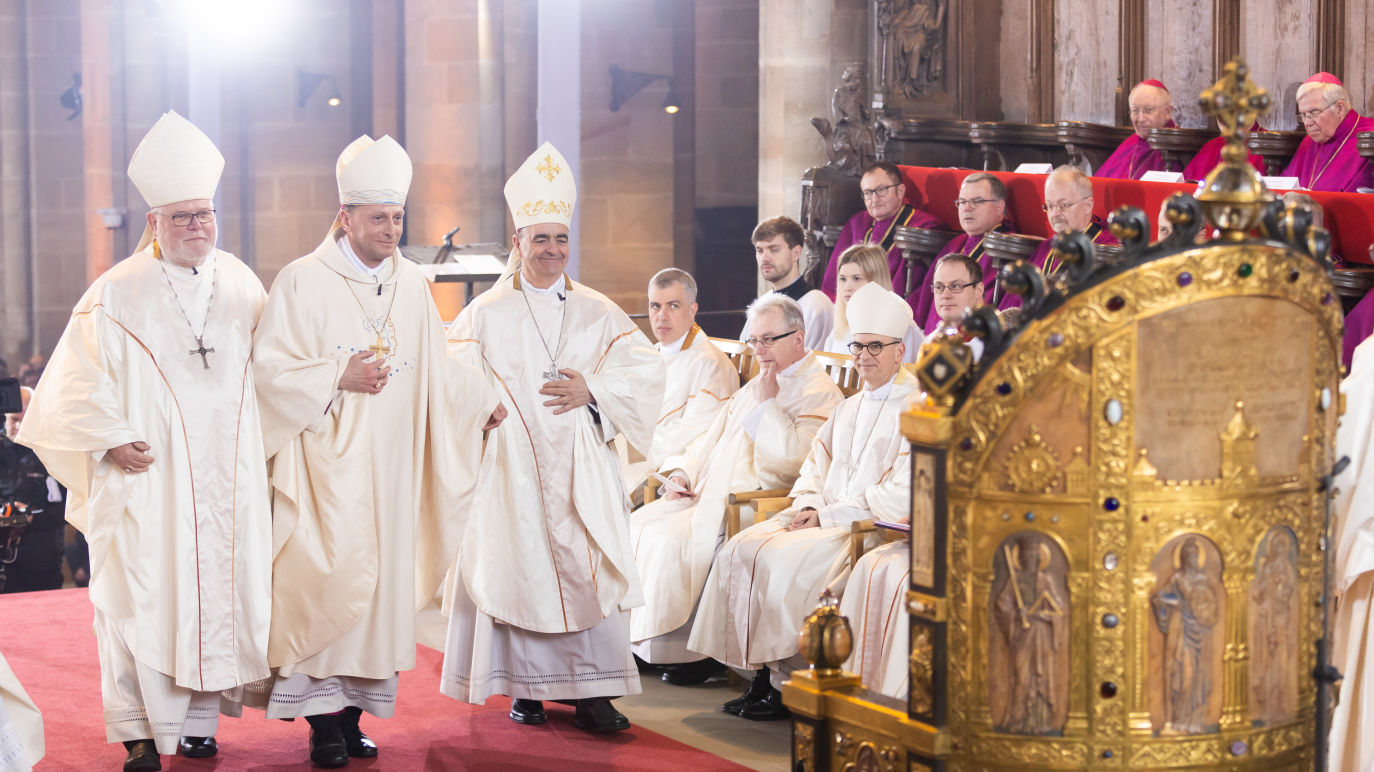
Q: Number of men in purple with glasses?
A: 5